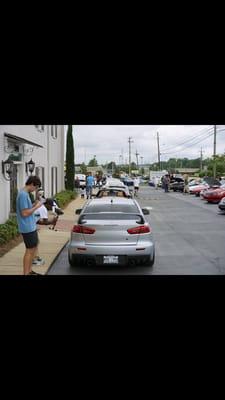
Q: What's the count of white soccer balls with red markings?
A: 0